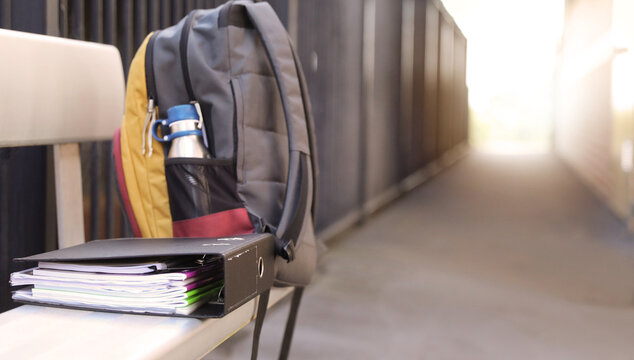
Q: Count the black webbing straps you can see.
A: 2